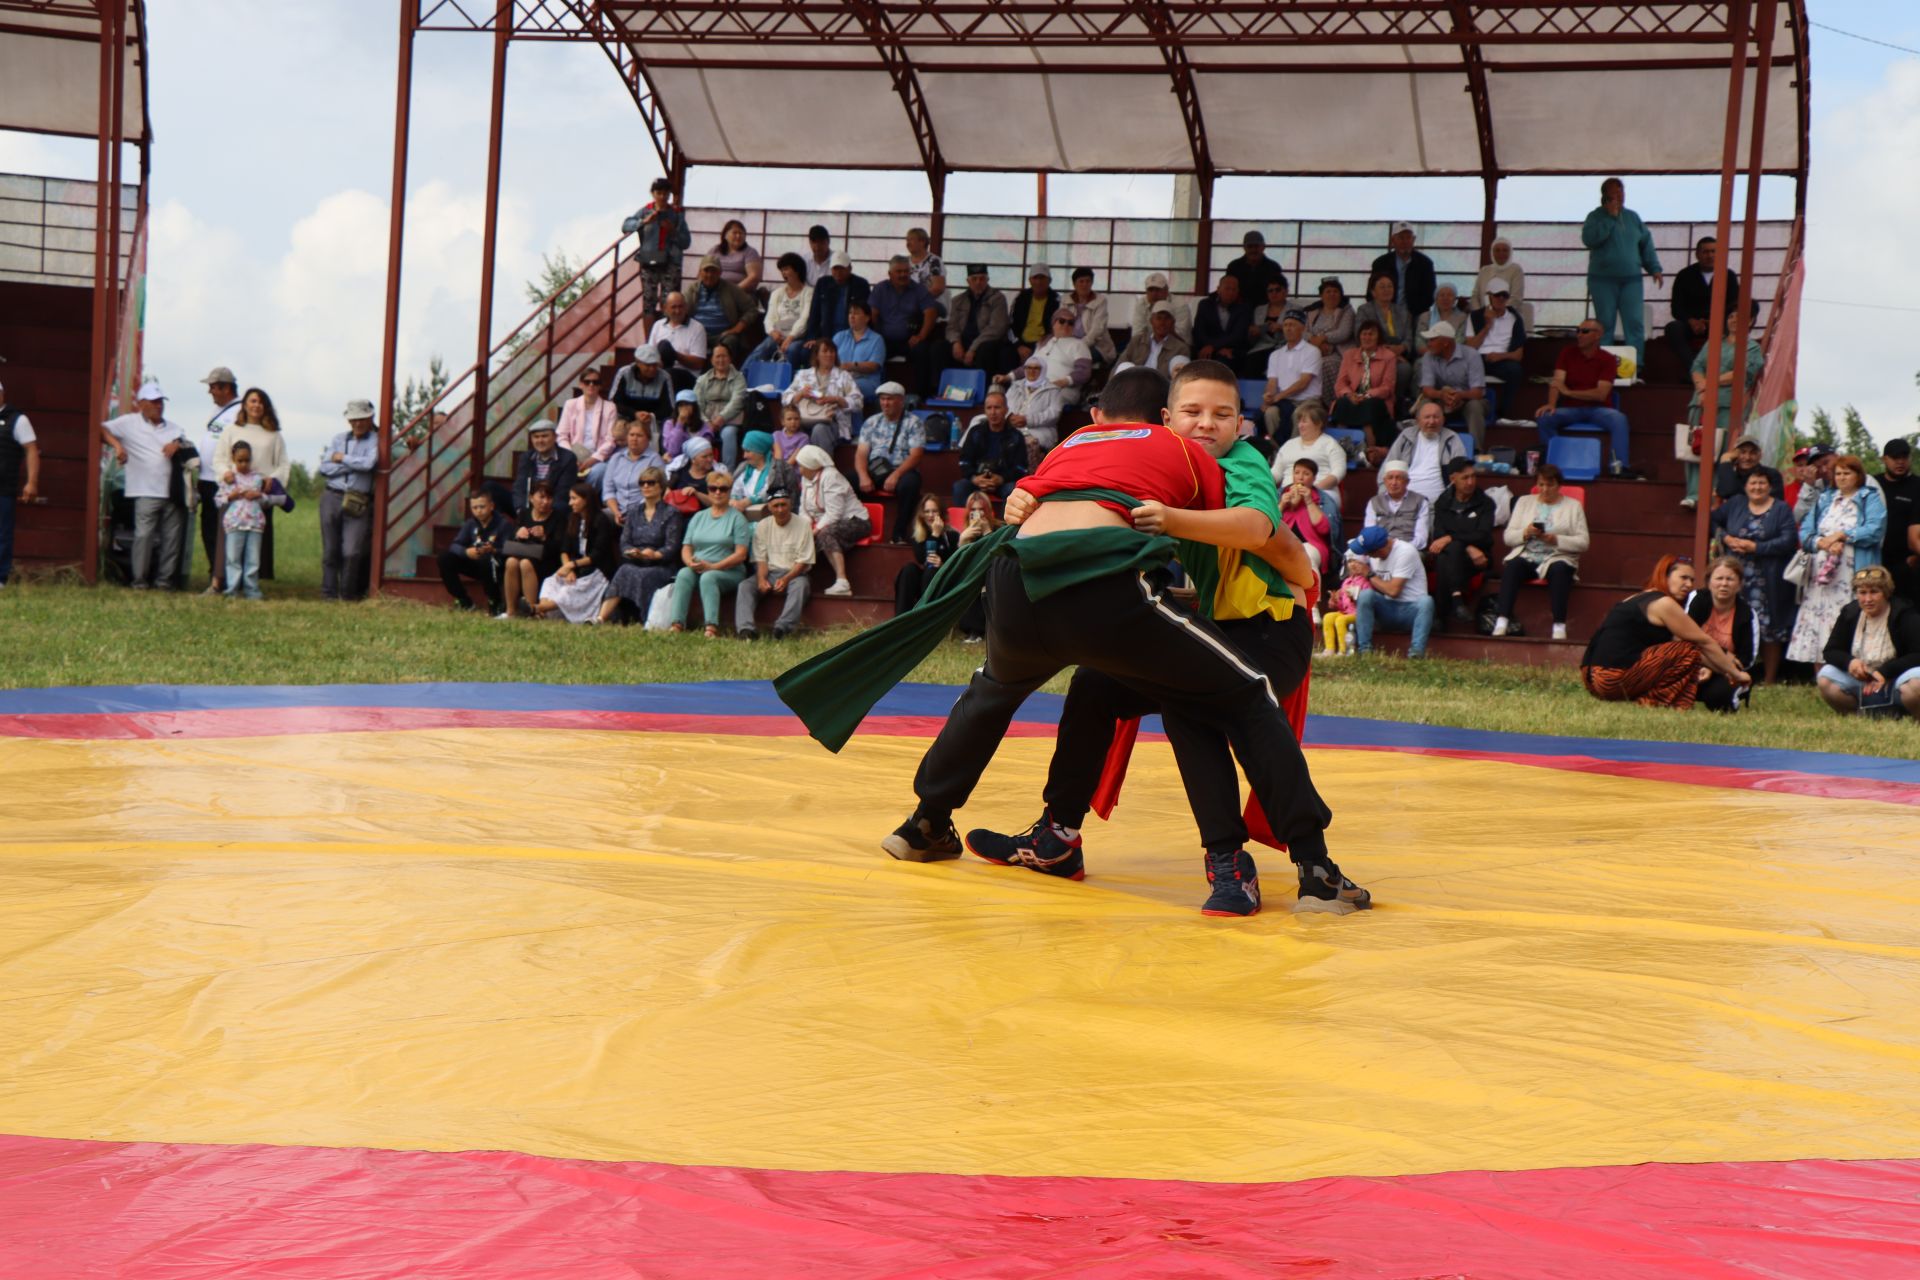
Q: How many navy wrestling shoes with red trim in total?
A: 2